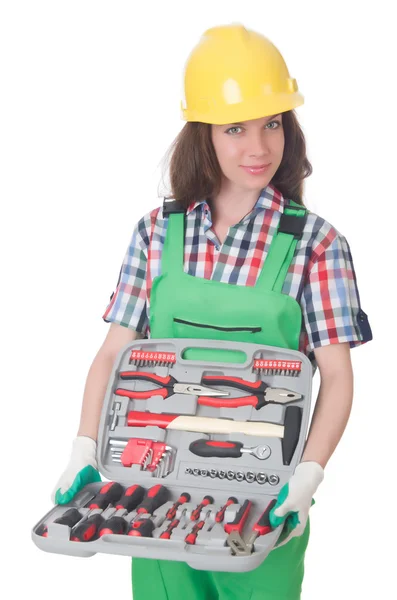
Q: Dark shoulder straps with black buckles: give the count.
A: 2